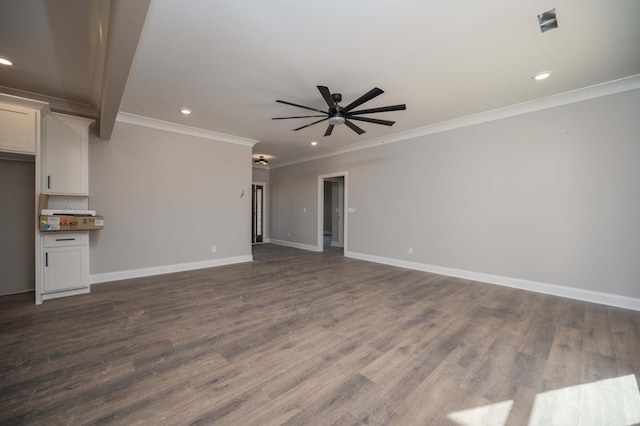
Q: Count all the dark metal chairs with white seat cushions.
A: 0